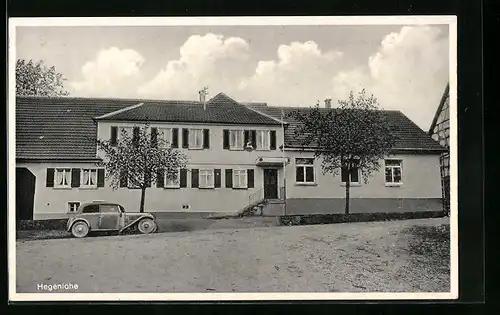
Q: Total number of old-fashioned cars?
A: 1